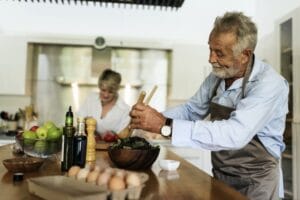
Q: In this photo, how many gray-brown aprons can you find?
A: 1